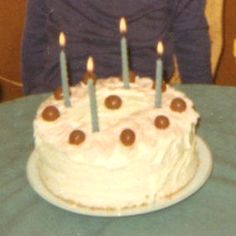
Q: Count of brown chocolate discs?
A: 10